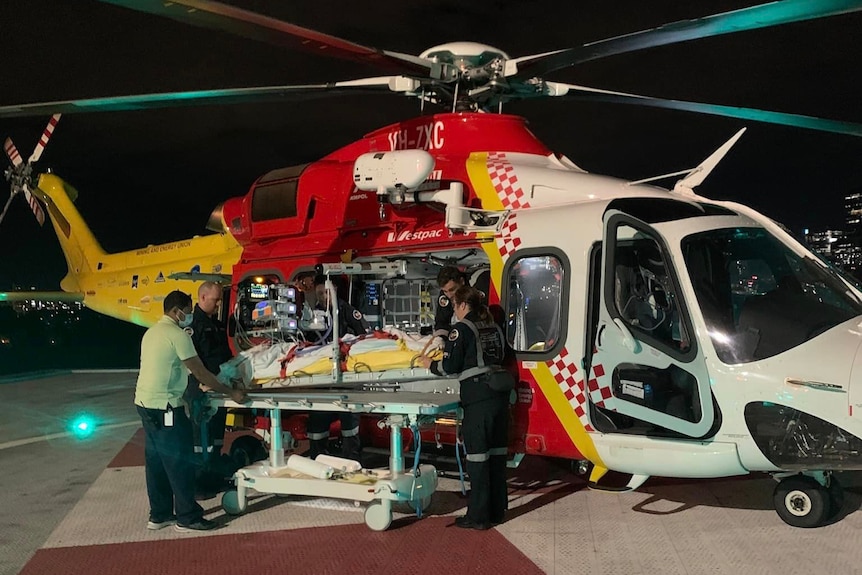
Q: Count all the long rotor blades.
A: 4